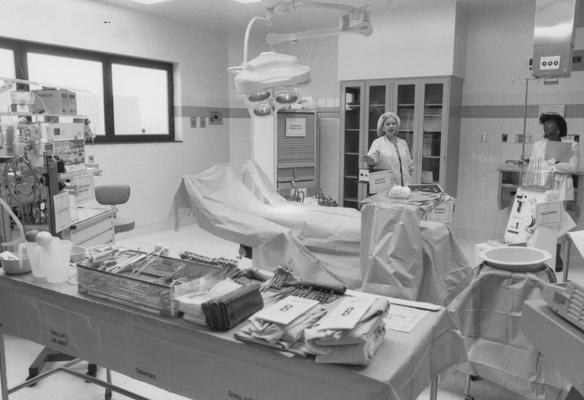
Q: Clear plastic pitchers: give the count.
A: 2